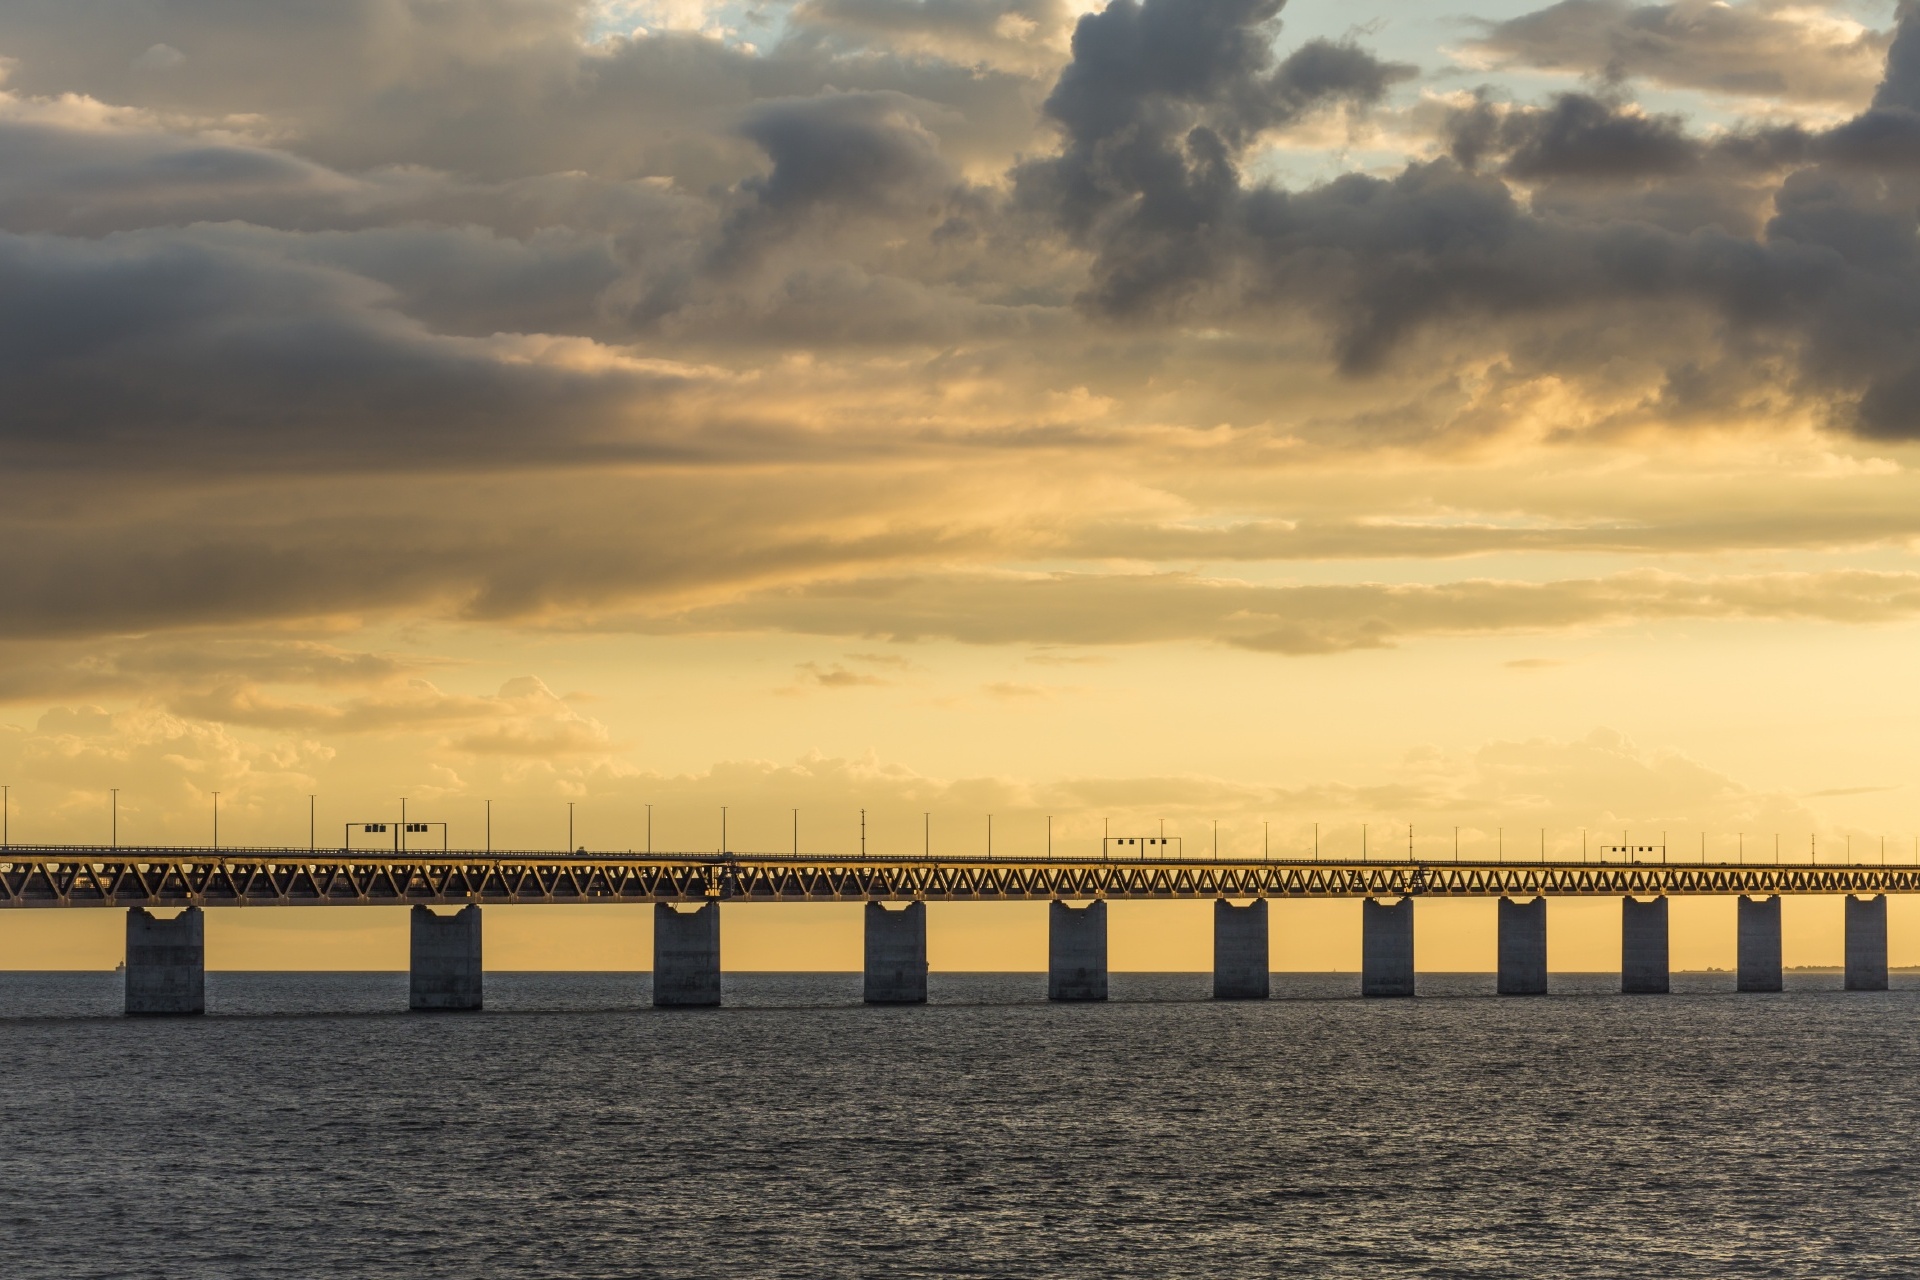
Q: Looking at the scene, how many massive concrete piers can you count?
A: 11